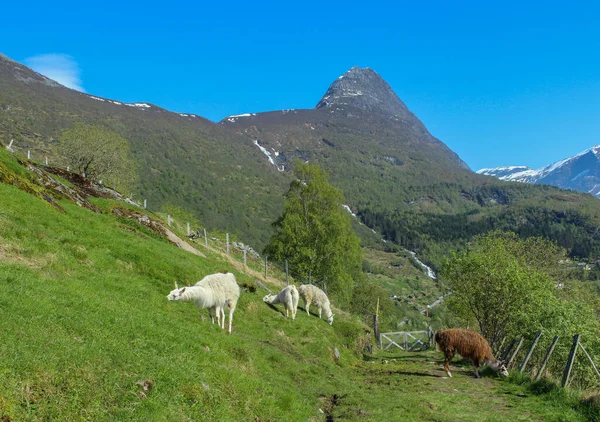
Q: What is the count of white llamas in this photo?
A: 3